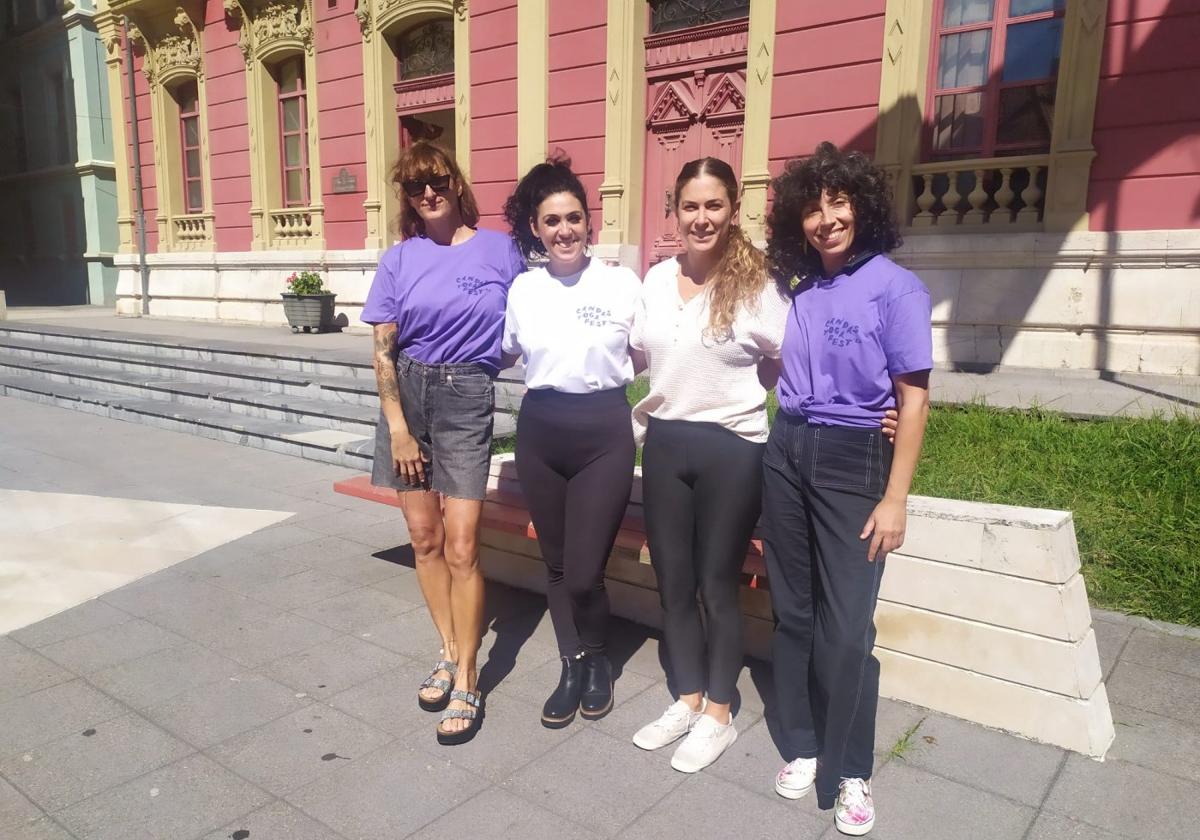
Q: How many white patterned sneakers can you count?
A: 2